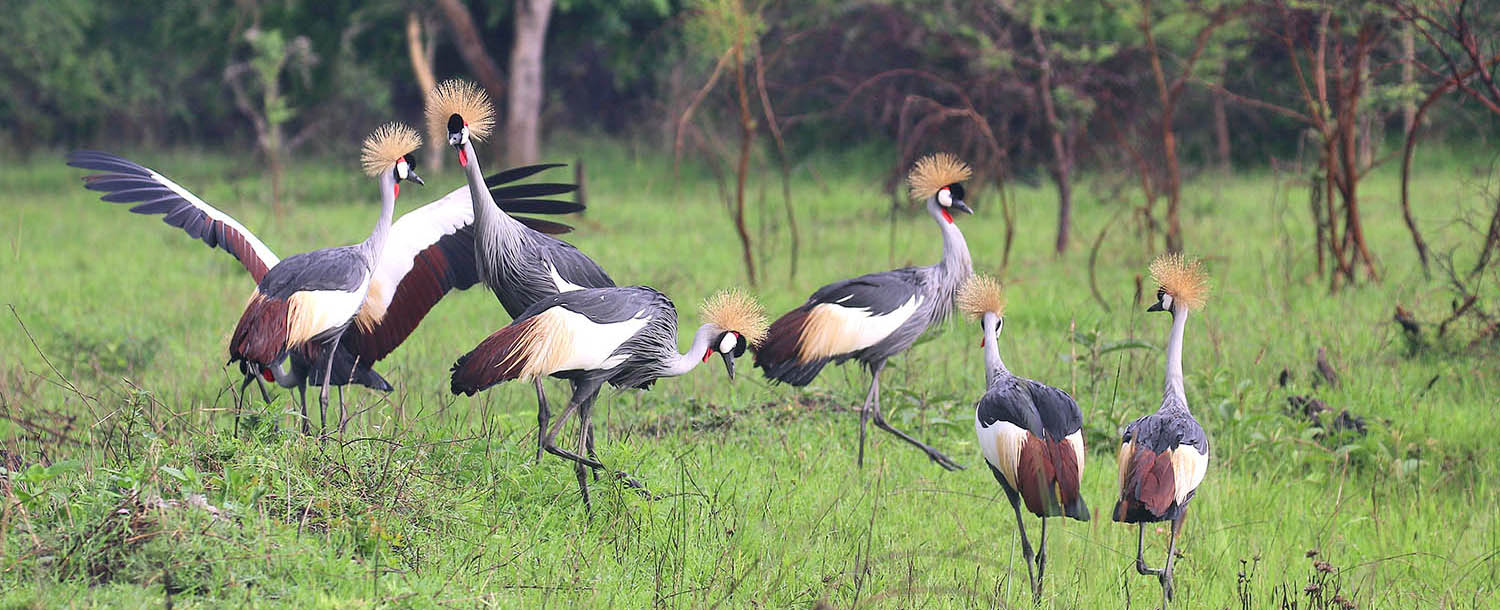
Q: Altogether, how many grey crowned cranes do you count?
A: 7